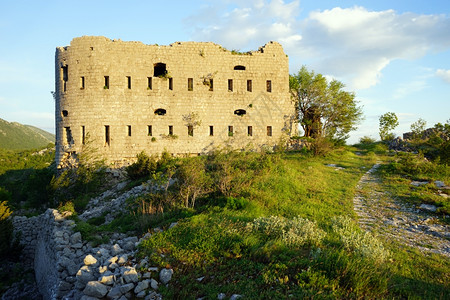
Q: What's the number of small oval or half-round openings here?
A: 4